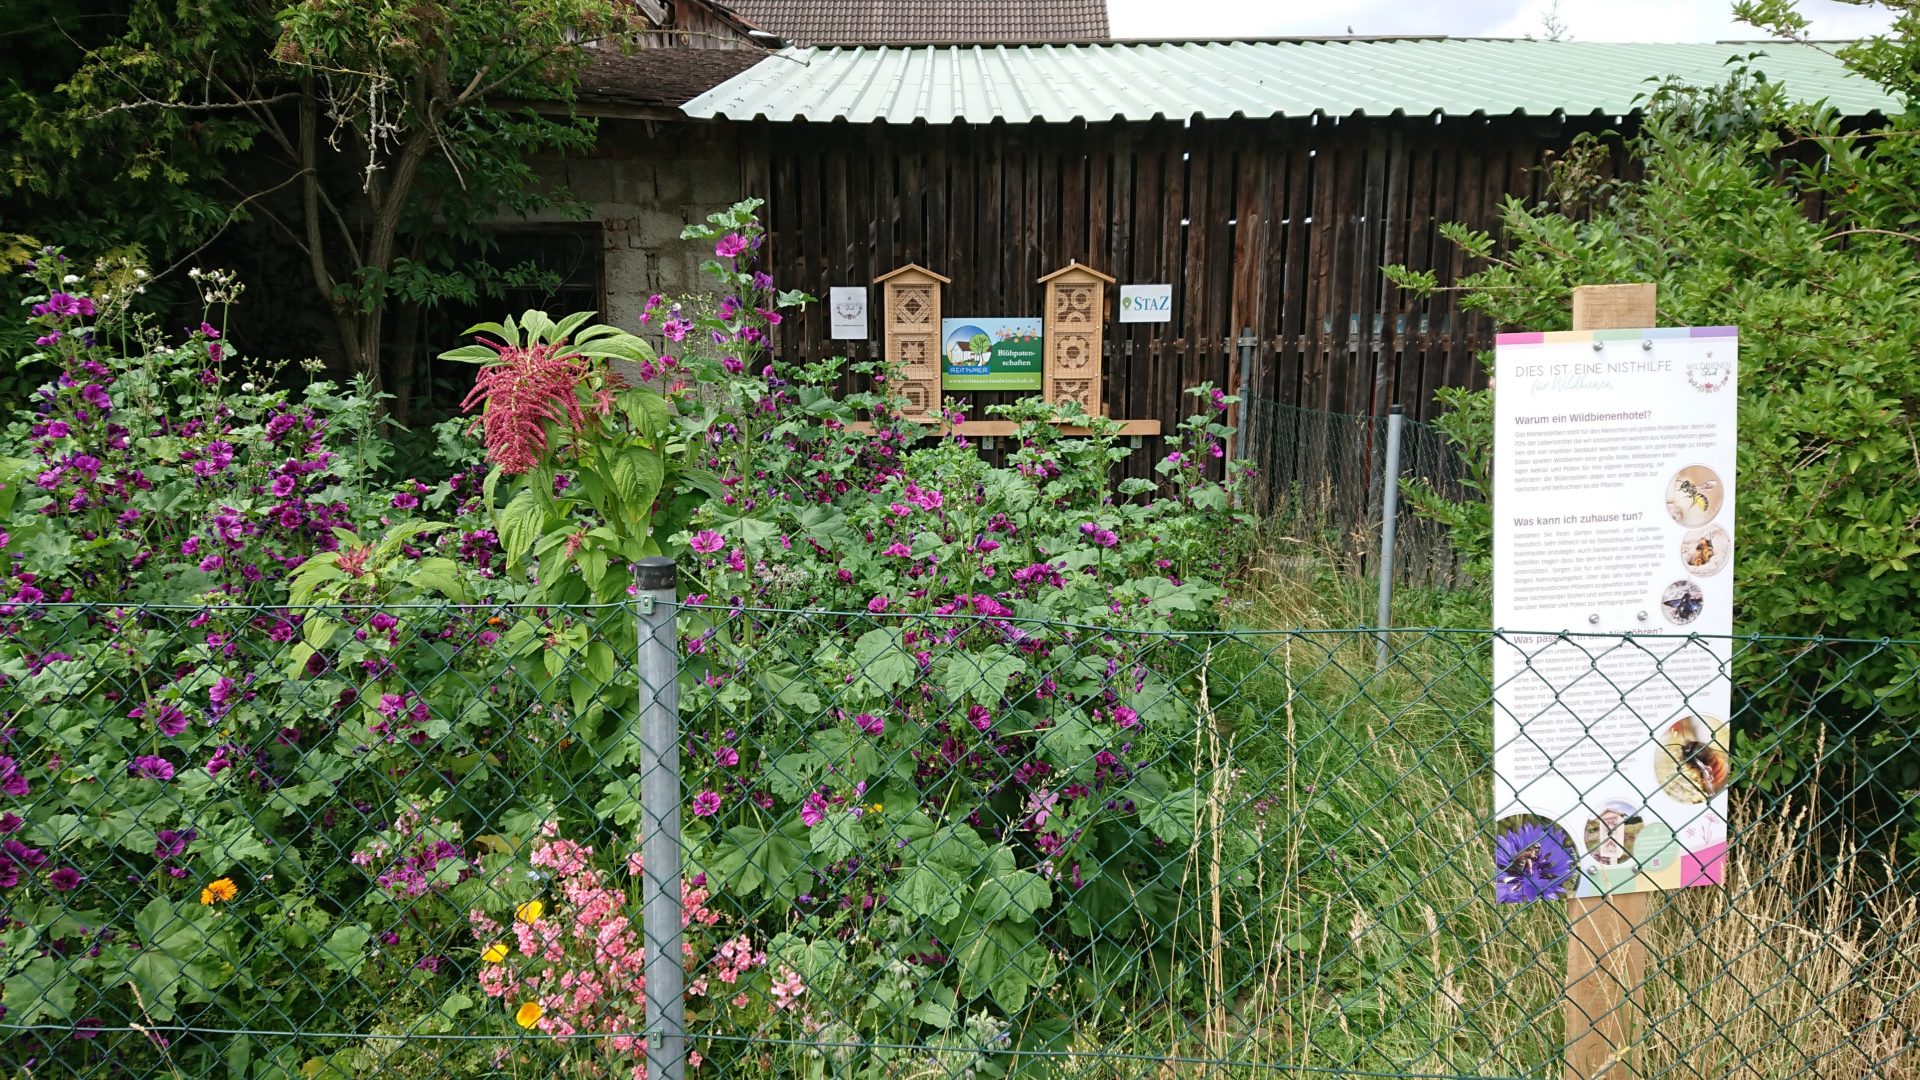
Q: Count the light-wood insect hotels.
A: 2